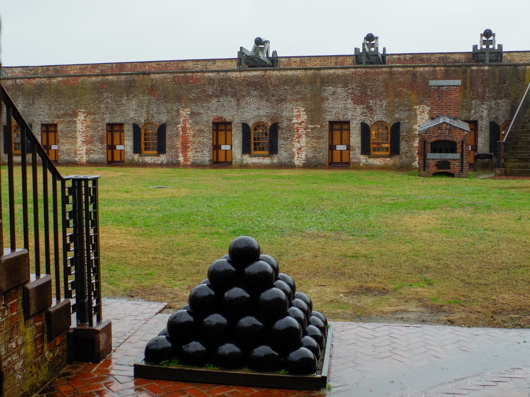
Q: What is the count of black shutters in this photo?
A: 9